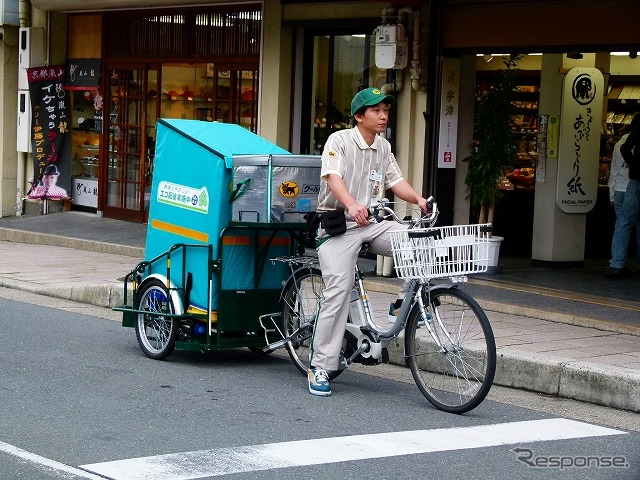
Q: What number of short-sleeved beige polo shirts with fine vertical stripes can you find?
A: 1